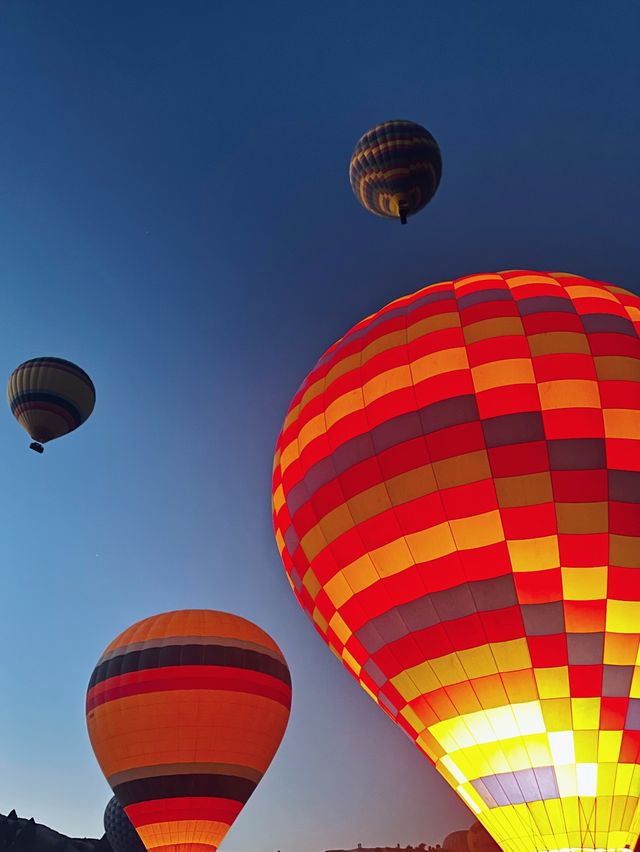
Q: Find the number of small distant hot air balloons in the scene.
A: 2